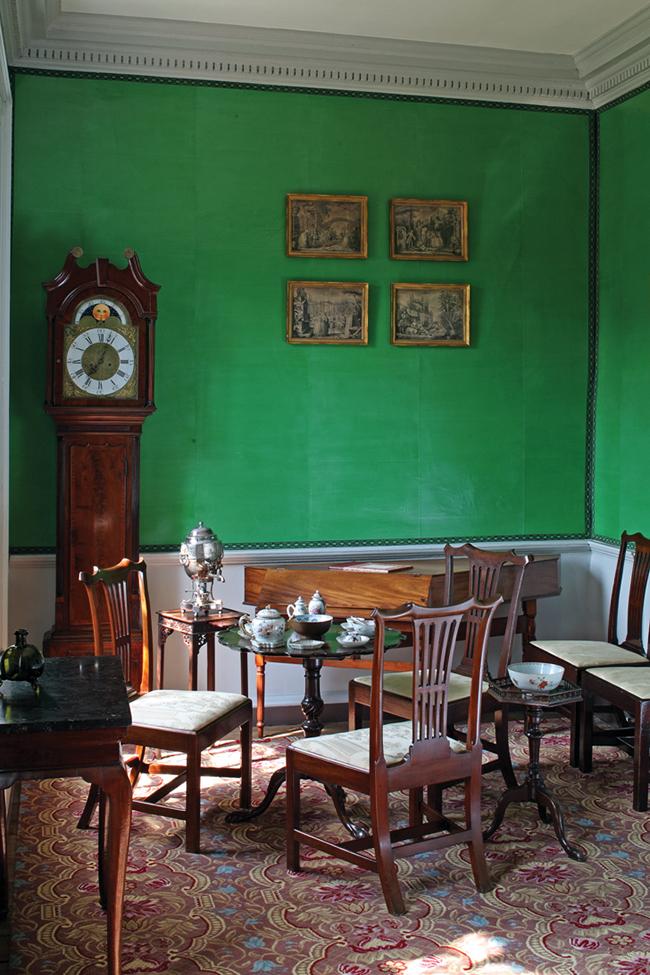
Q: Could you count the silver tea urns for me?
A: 1